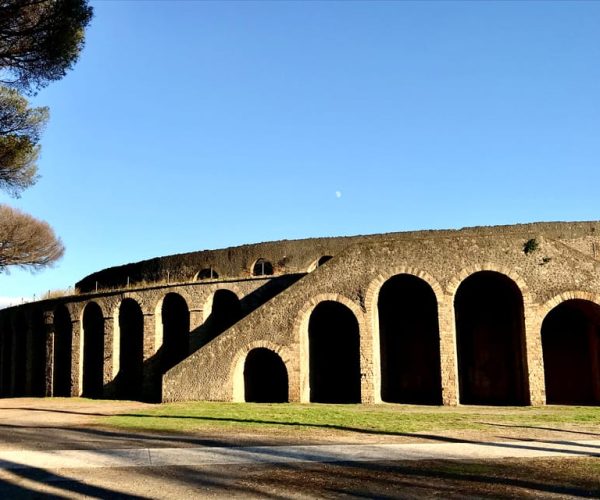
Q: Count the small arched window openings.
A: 3